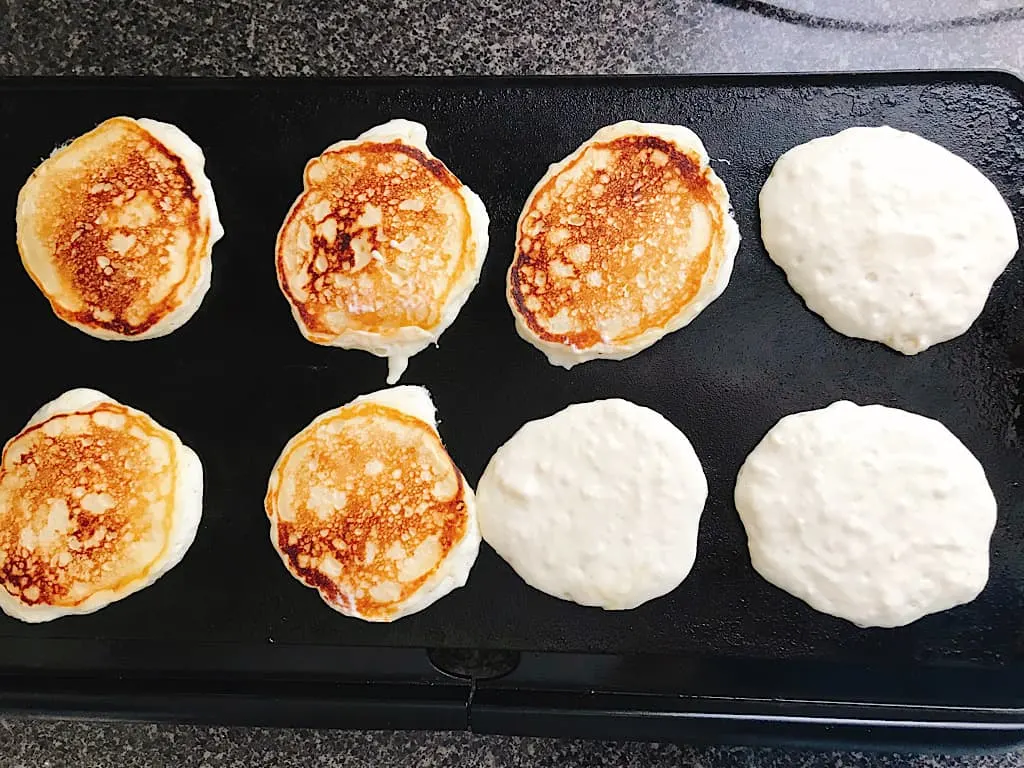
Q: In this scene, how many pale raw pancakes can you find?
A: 3